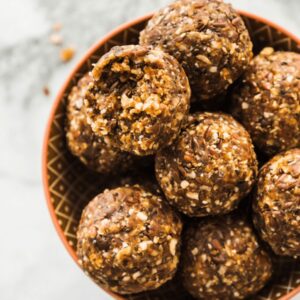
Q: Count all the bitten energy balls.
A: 1